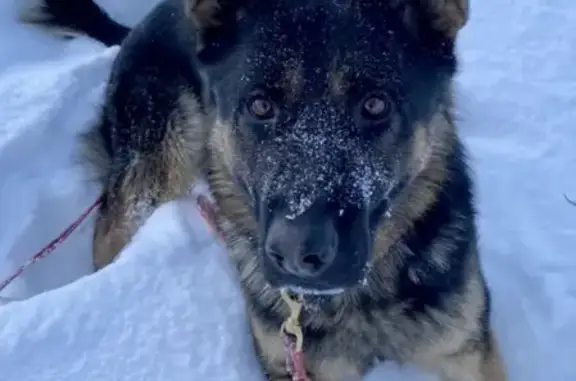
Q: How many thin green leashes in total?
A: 0